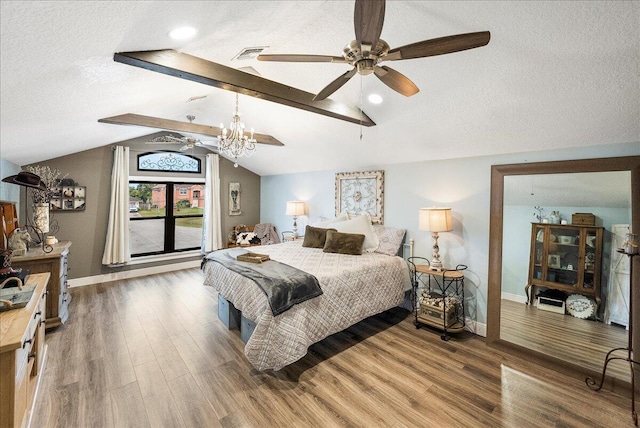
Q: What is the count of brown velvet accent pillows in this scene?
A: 2